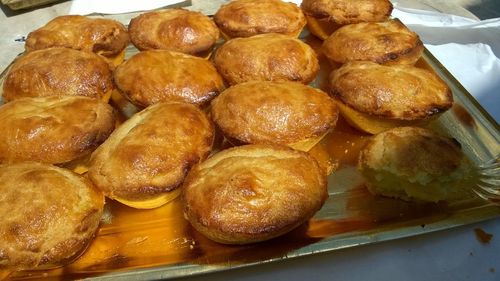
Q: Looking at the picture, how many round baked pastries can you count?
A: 15